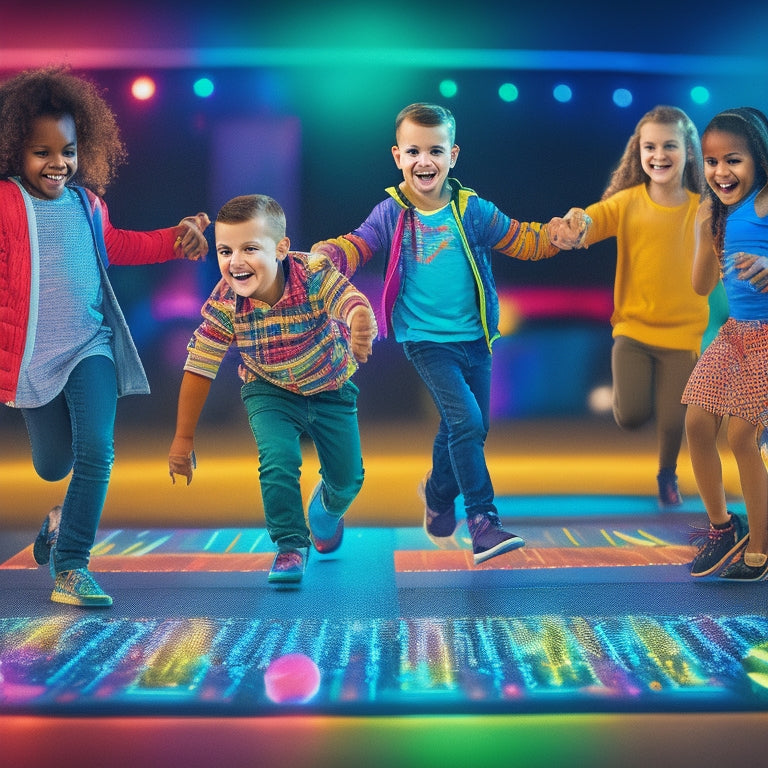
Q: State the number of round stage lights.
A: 7